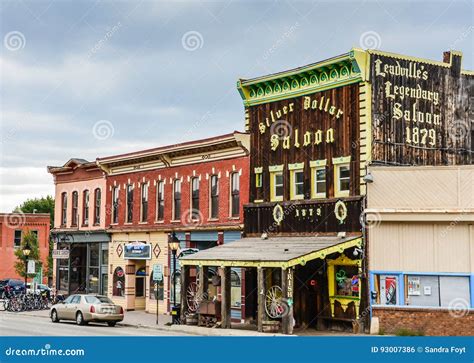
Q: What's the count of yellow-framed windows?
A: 6